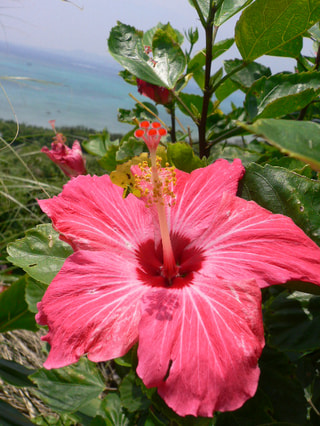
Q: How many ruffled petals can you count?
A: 5